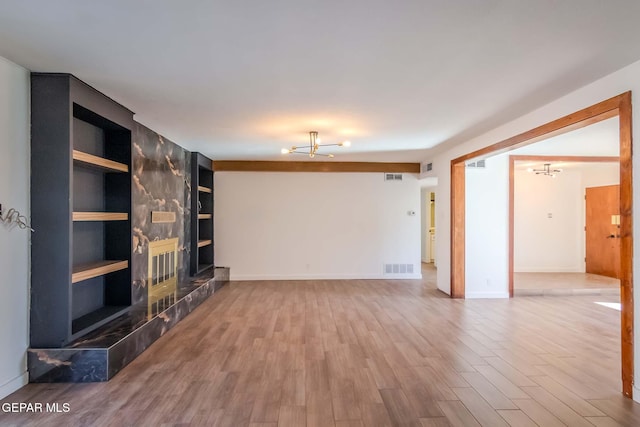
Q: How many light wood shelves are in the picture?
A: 6